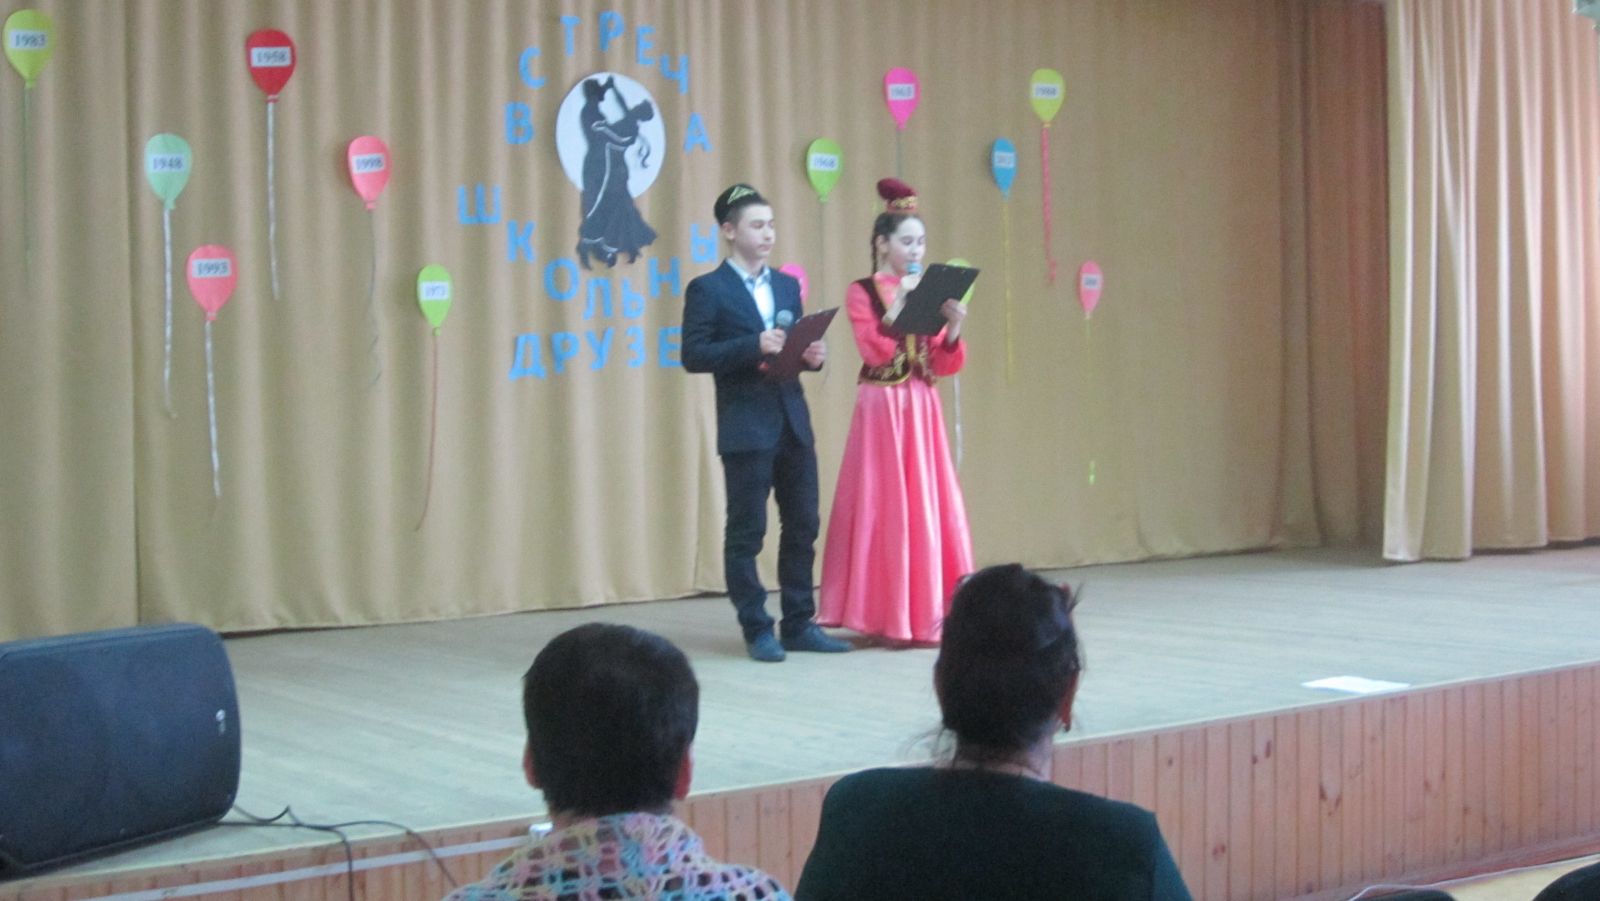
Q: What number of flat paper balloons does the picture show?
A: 13